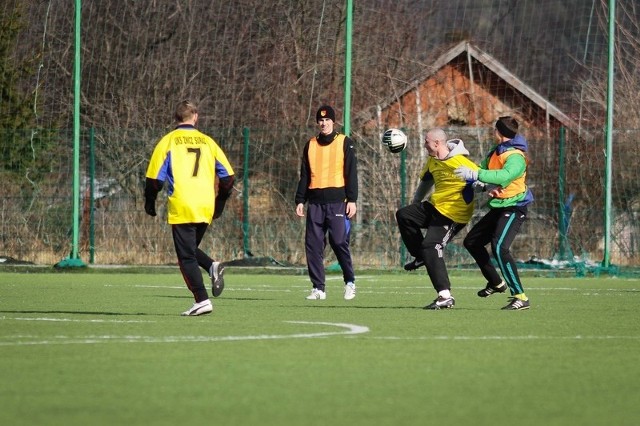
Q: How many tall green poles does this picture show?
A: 3